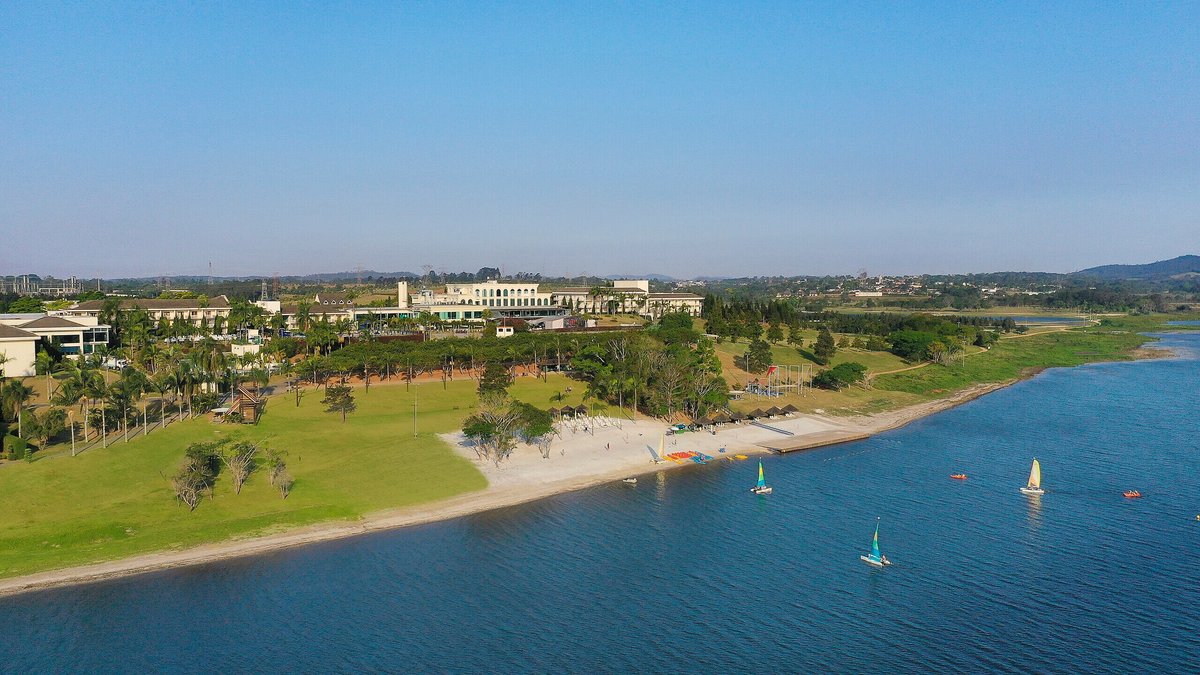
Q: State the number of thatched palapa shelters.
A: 9